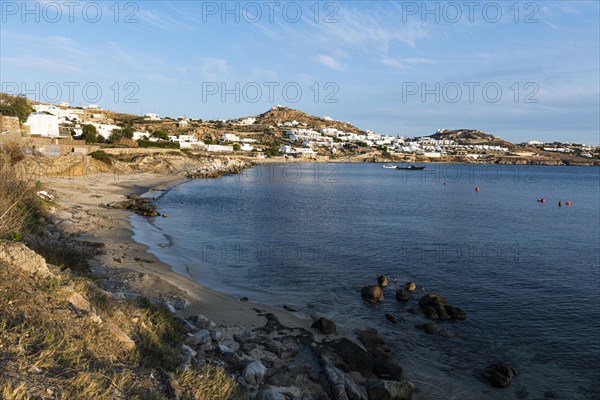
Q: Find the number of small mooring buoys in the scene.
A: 5